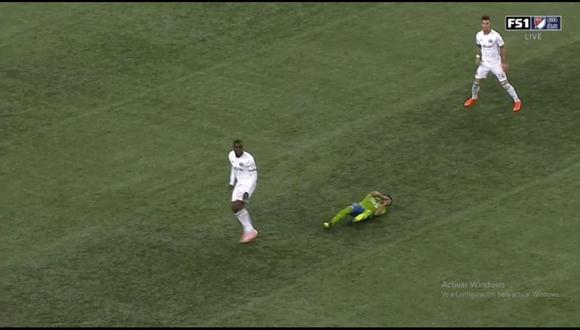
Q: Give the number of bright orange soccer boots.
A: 2